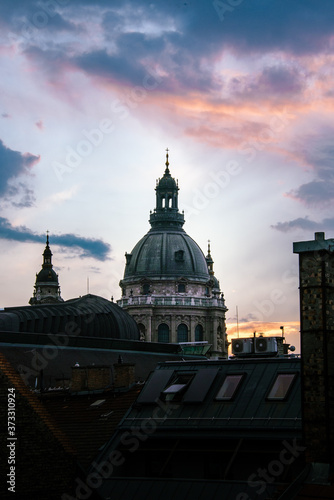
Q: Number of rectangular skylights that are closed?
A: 2